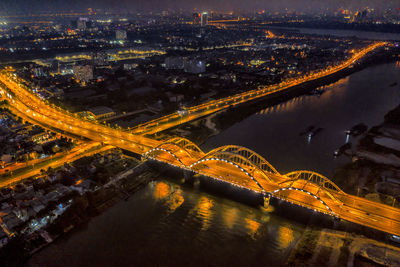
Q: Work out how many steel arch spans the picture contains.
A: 3